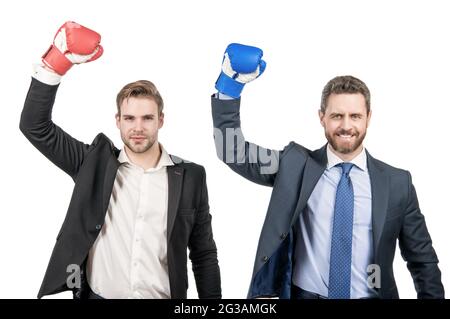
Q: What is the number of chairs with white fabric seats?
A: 0